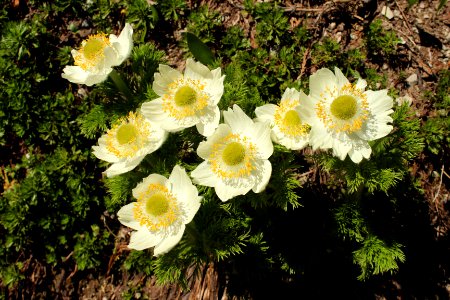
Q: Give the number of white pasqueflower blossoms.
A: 7